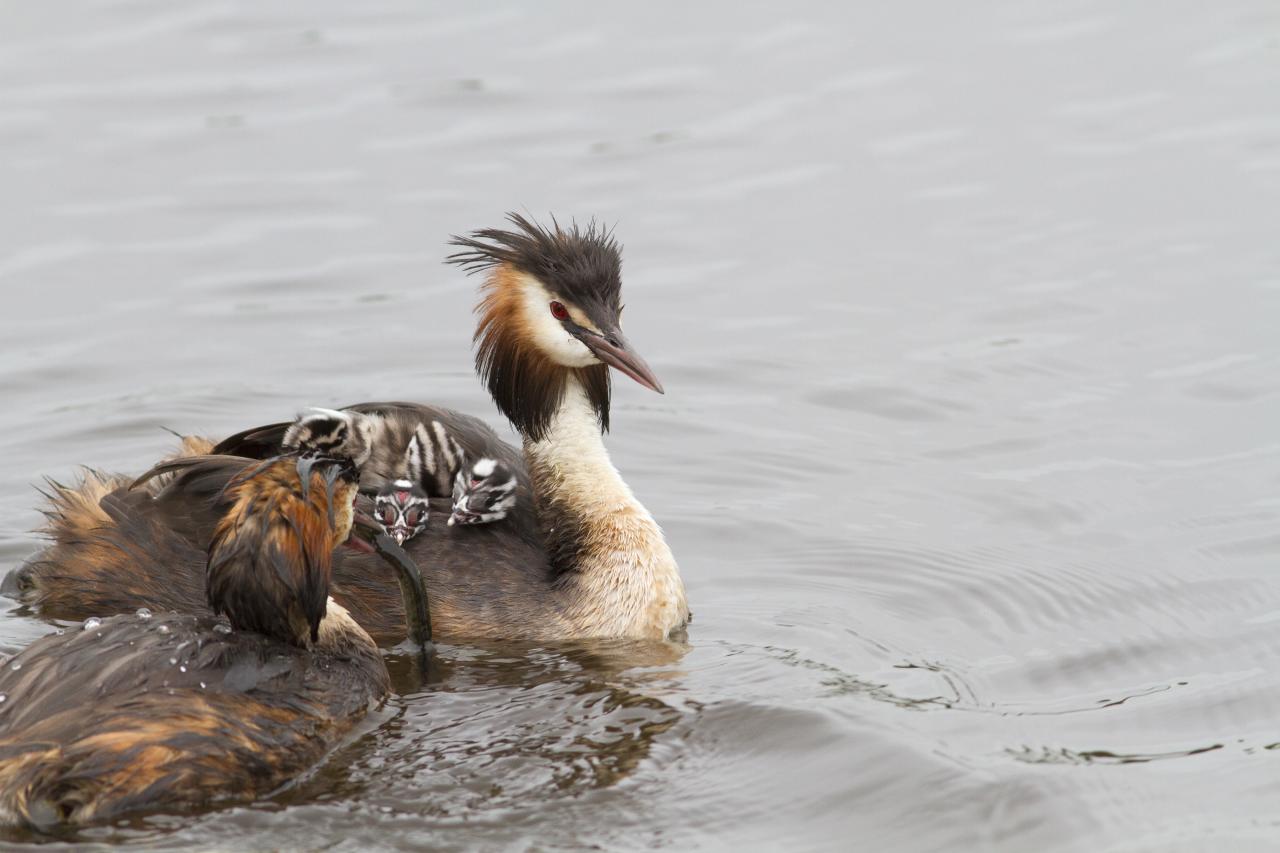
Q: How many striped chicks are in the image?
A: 3